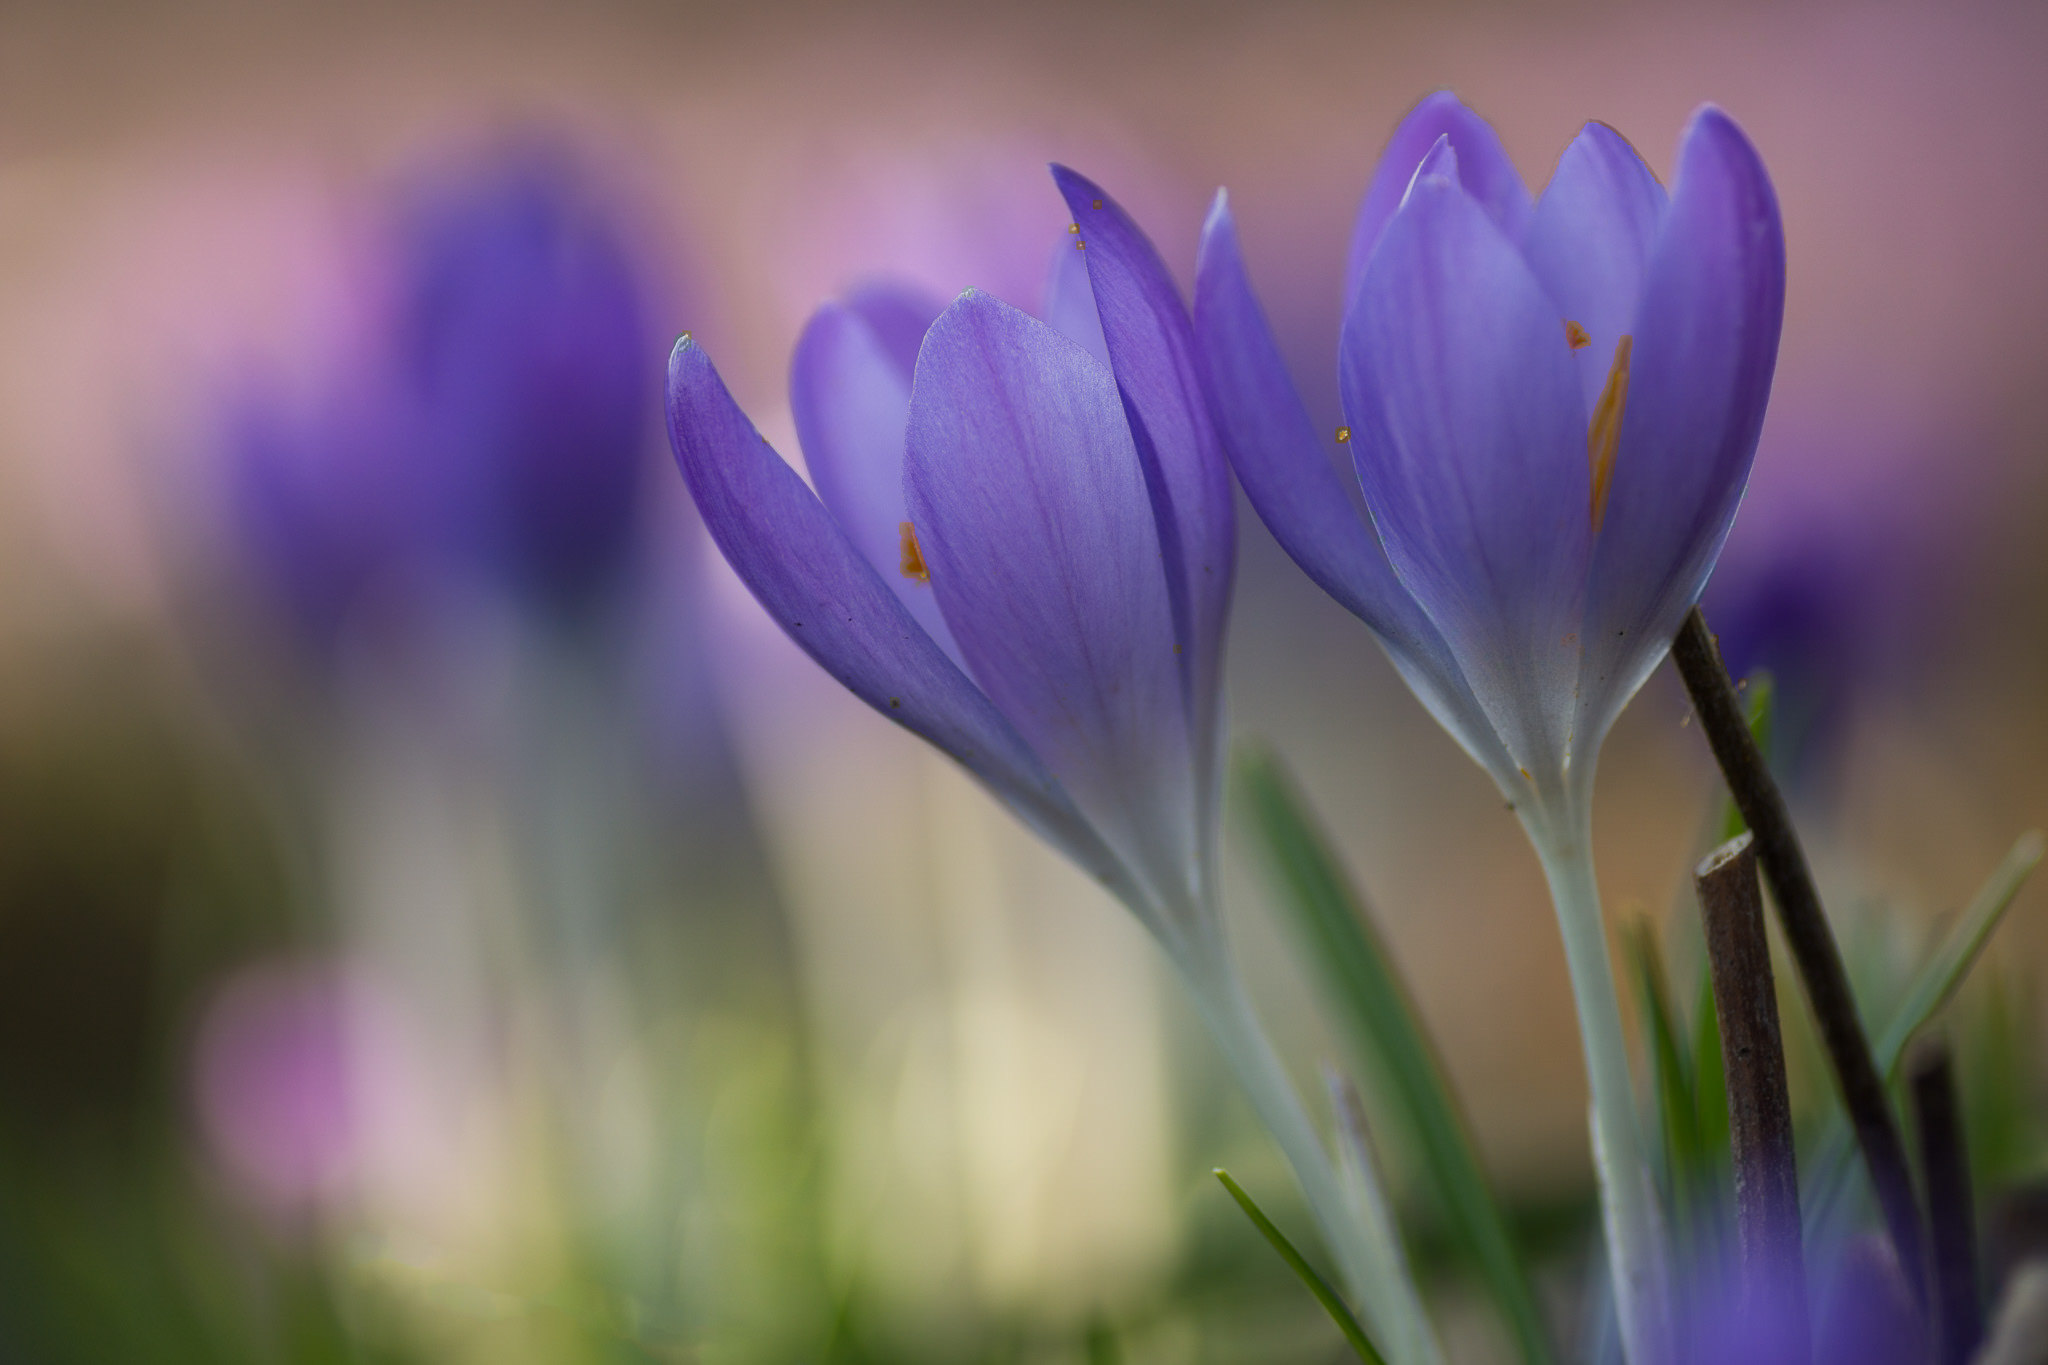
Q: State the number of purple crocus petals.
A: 12